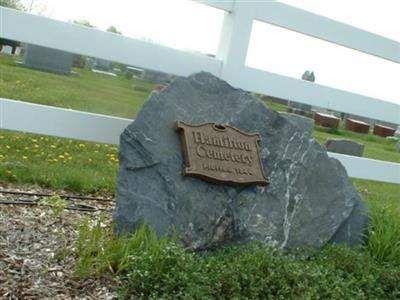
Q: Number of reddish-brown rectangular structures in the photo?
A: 3